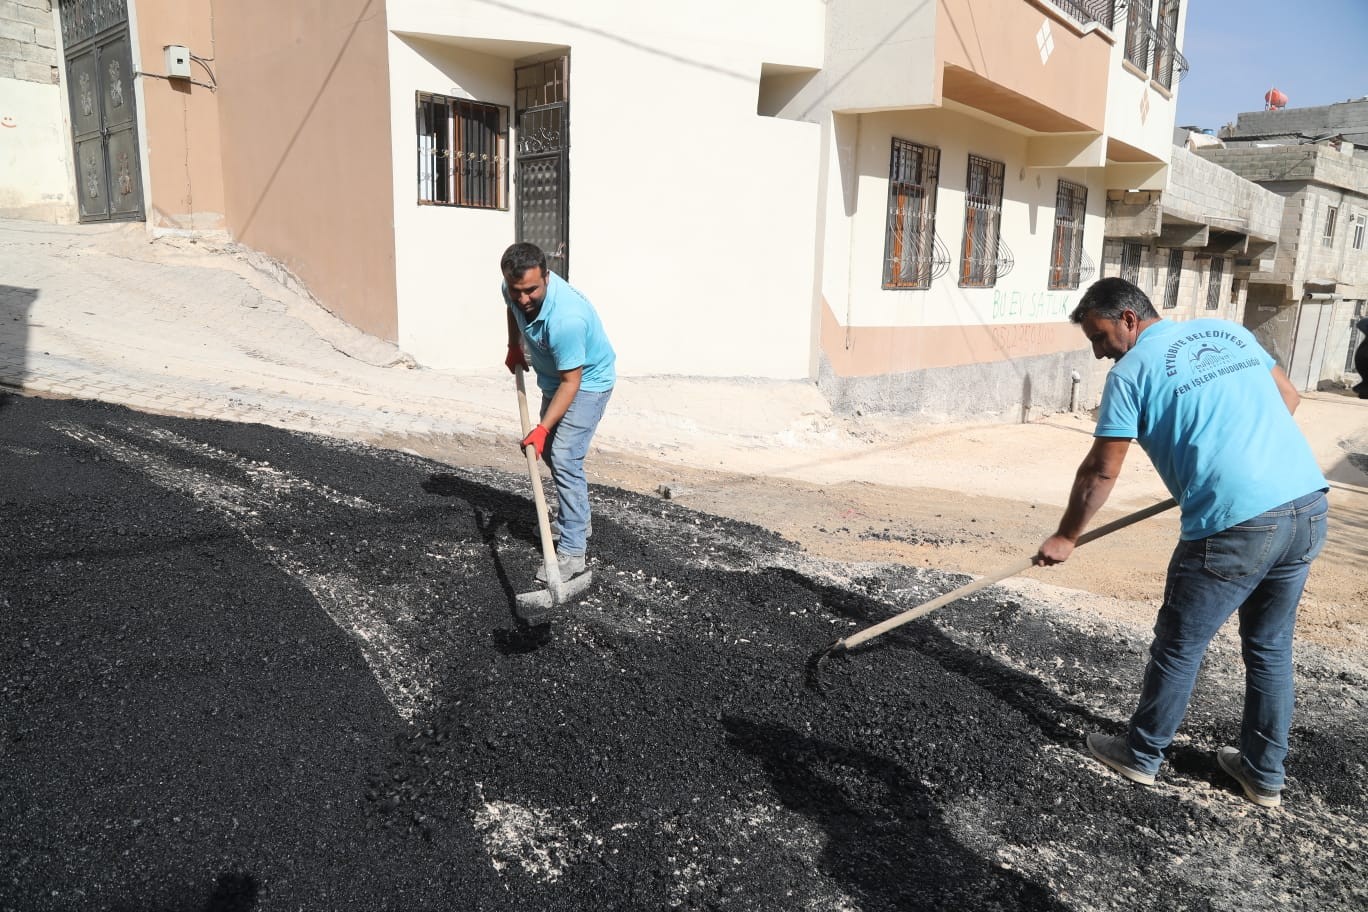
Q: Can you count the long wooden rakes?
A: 2